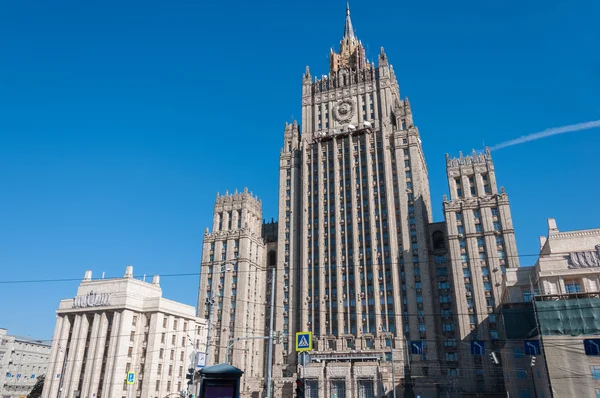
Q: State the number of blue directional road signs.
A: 4